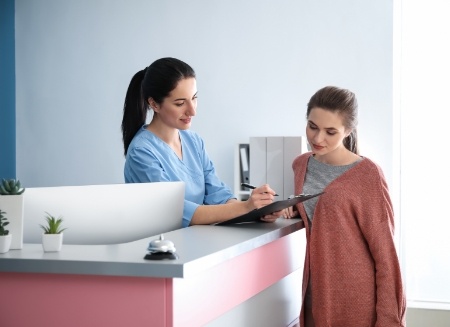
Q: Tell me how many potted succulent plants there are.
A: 3